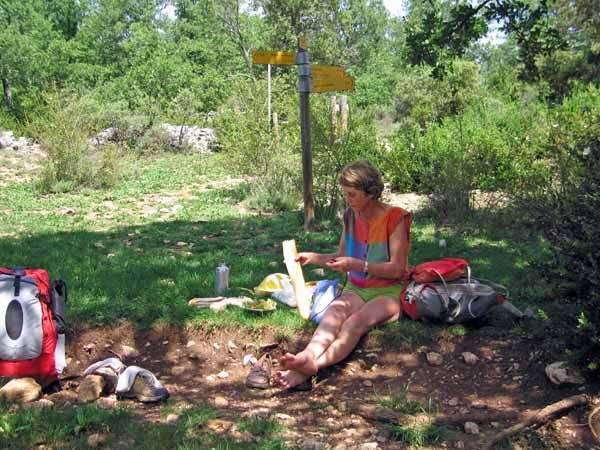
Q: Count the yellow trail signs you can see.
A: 3